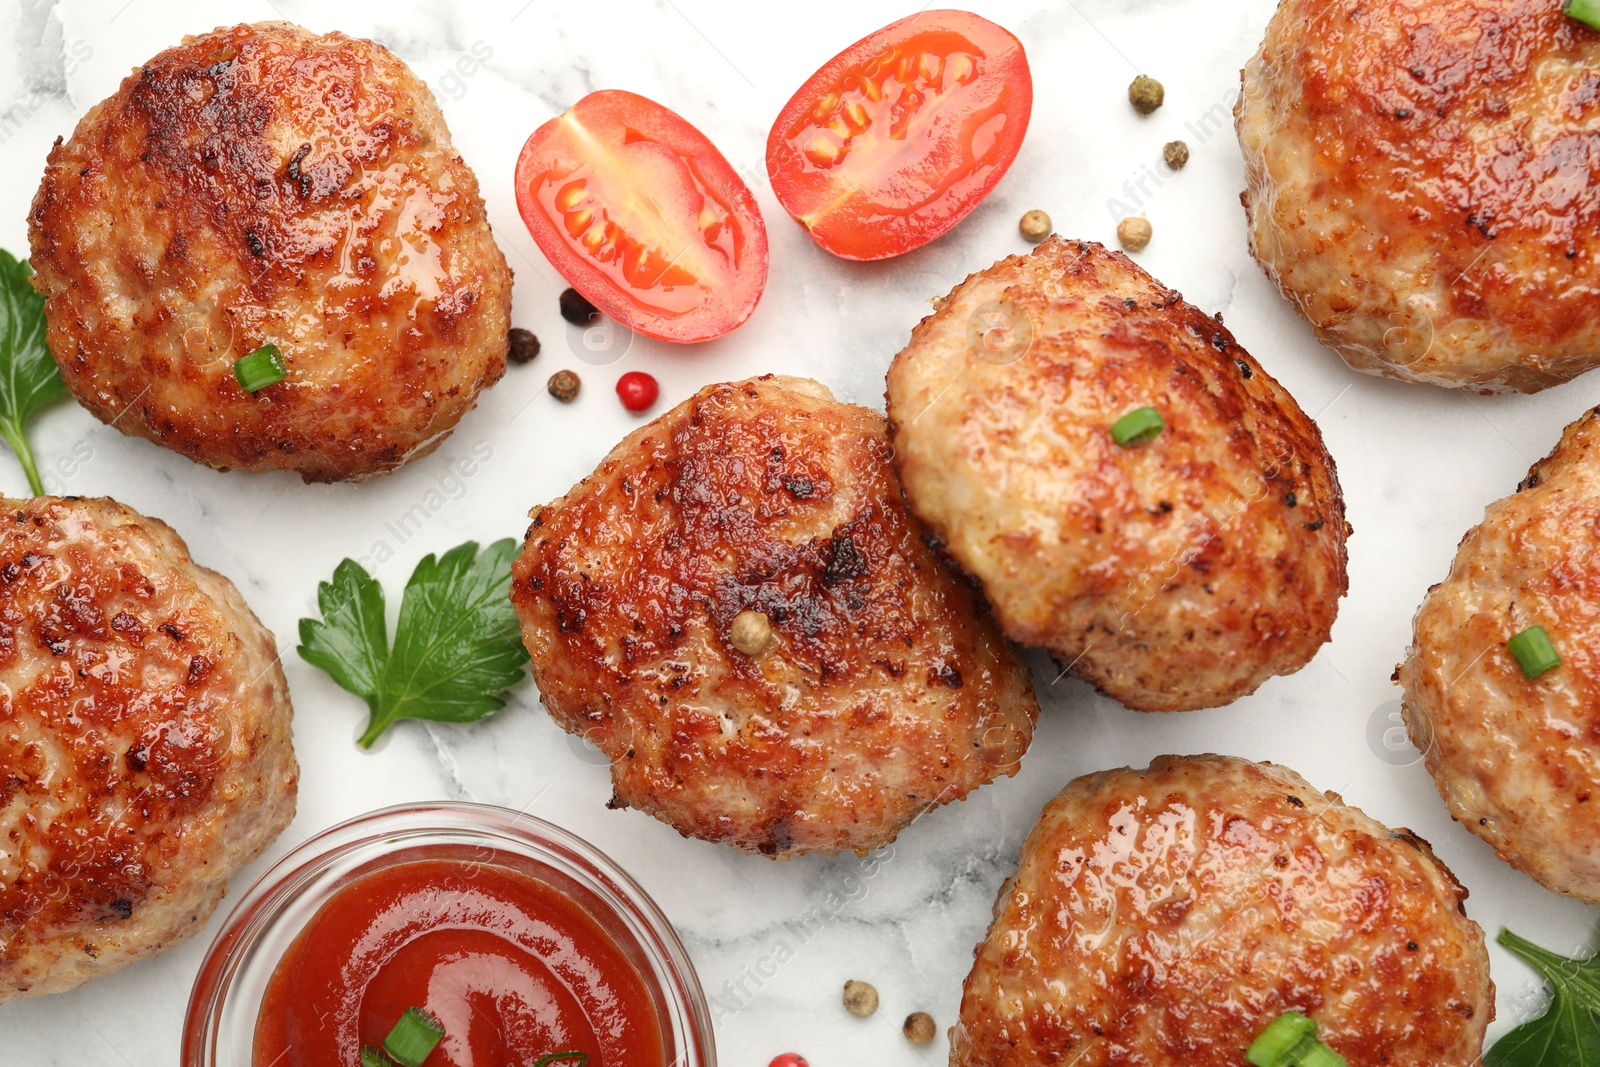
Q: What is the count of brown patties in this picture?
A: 7